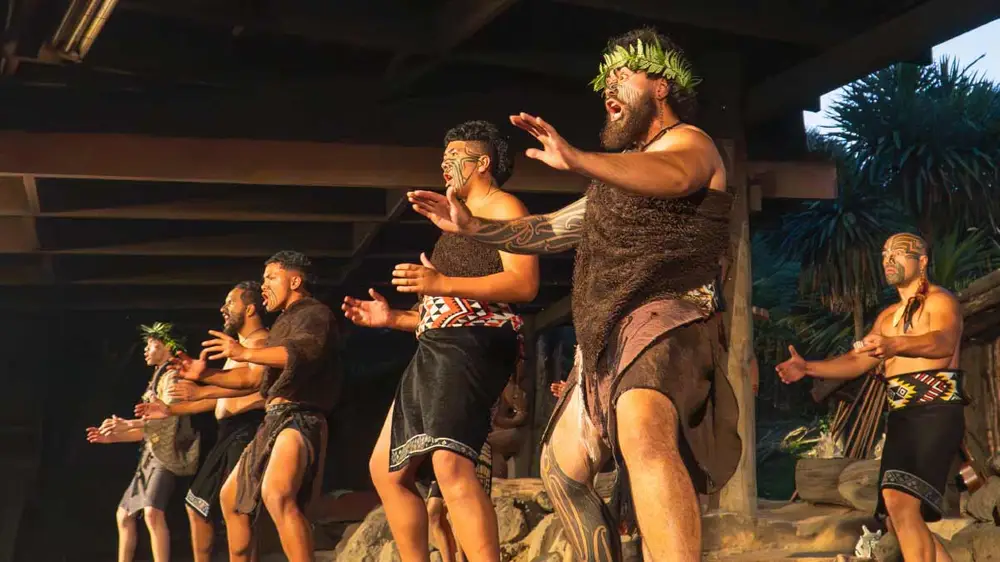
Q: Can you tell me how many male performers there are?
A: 6